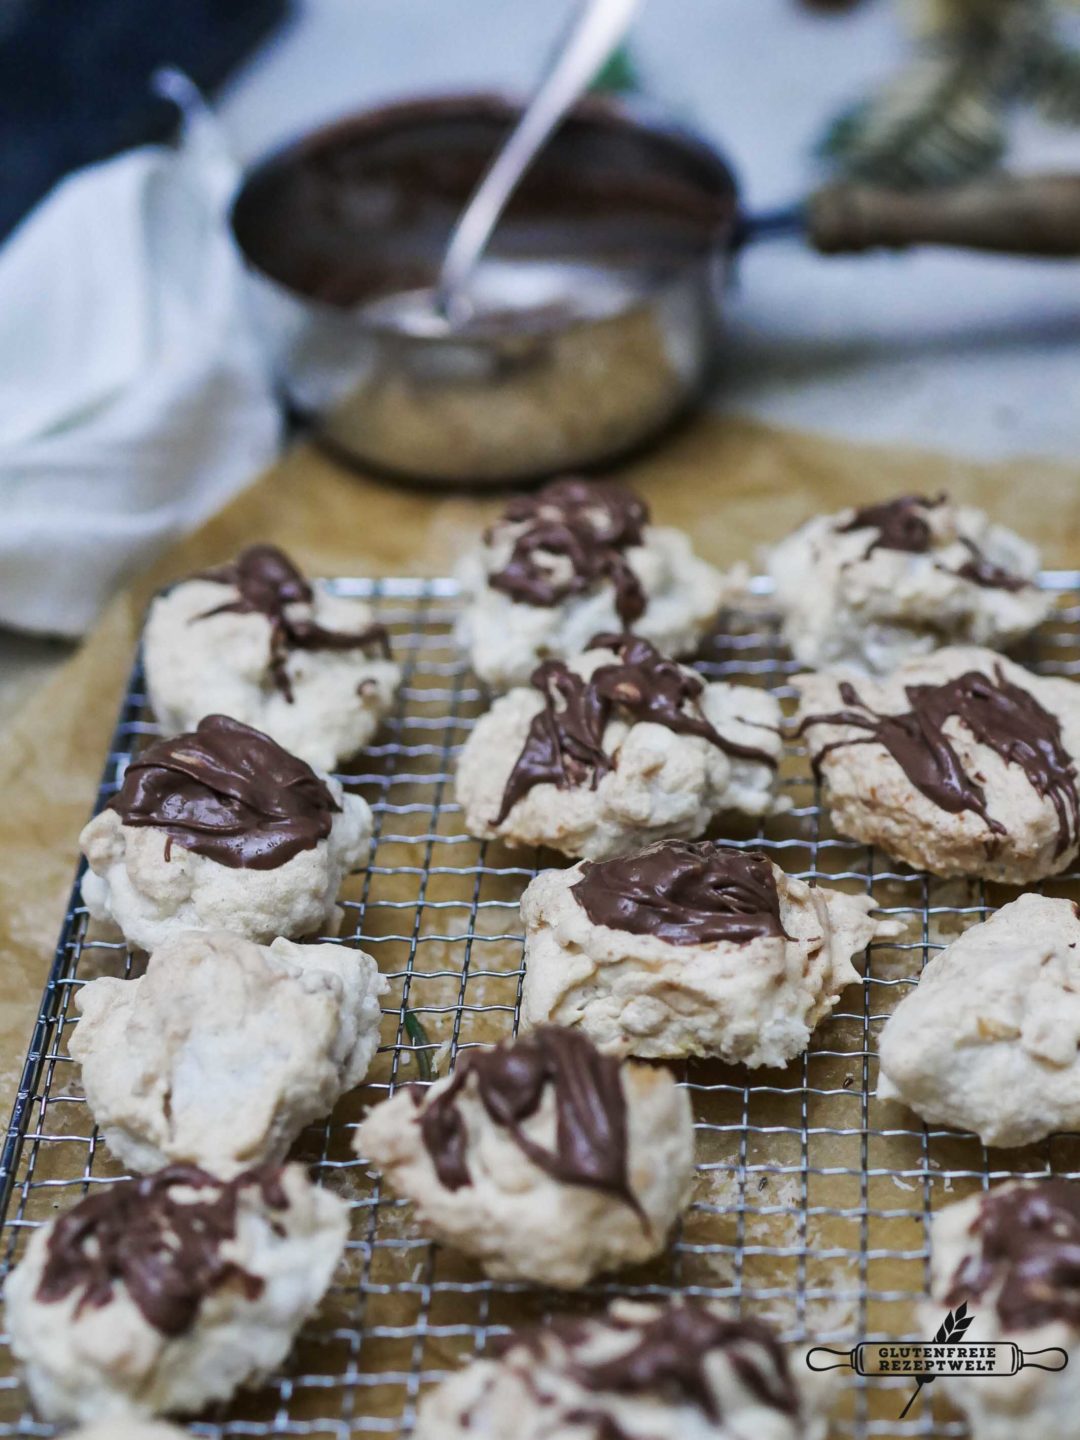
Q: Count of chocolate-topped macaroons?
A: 11